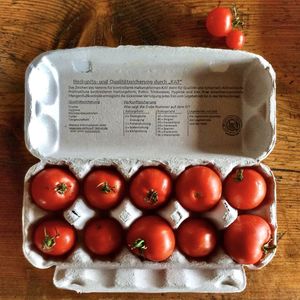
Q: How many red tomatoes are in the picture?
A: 12